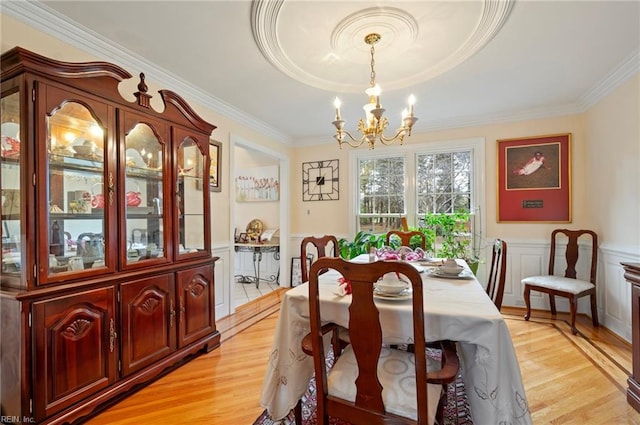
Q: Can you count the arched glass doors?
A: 3